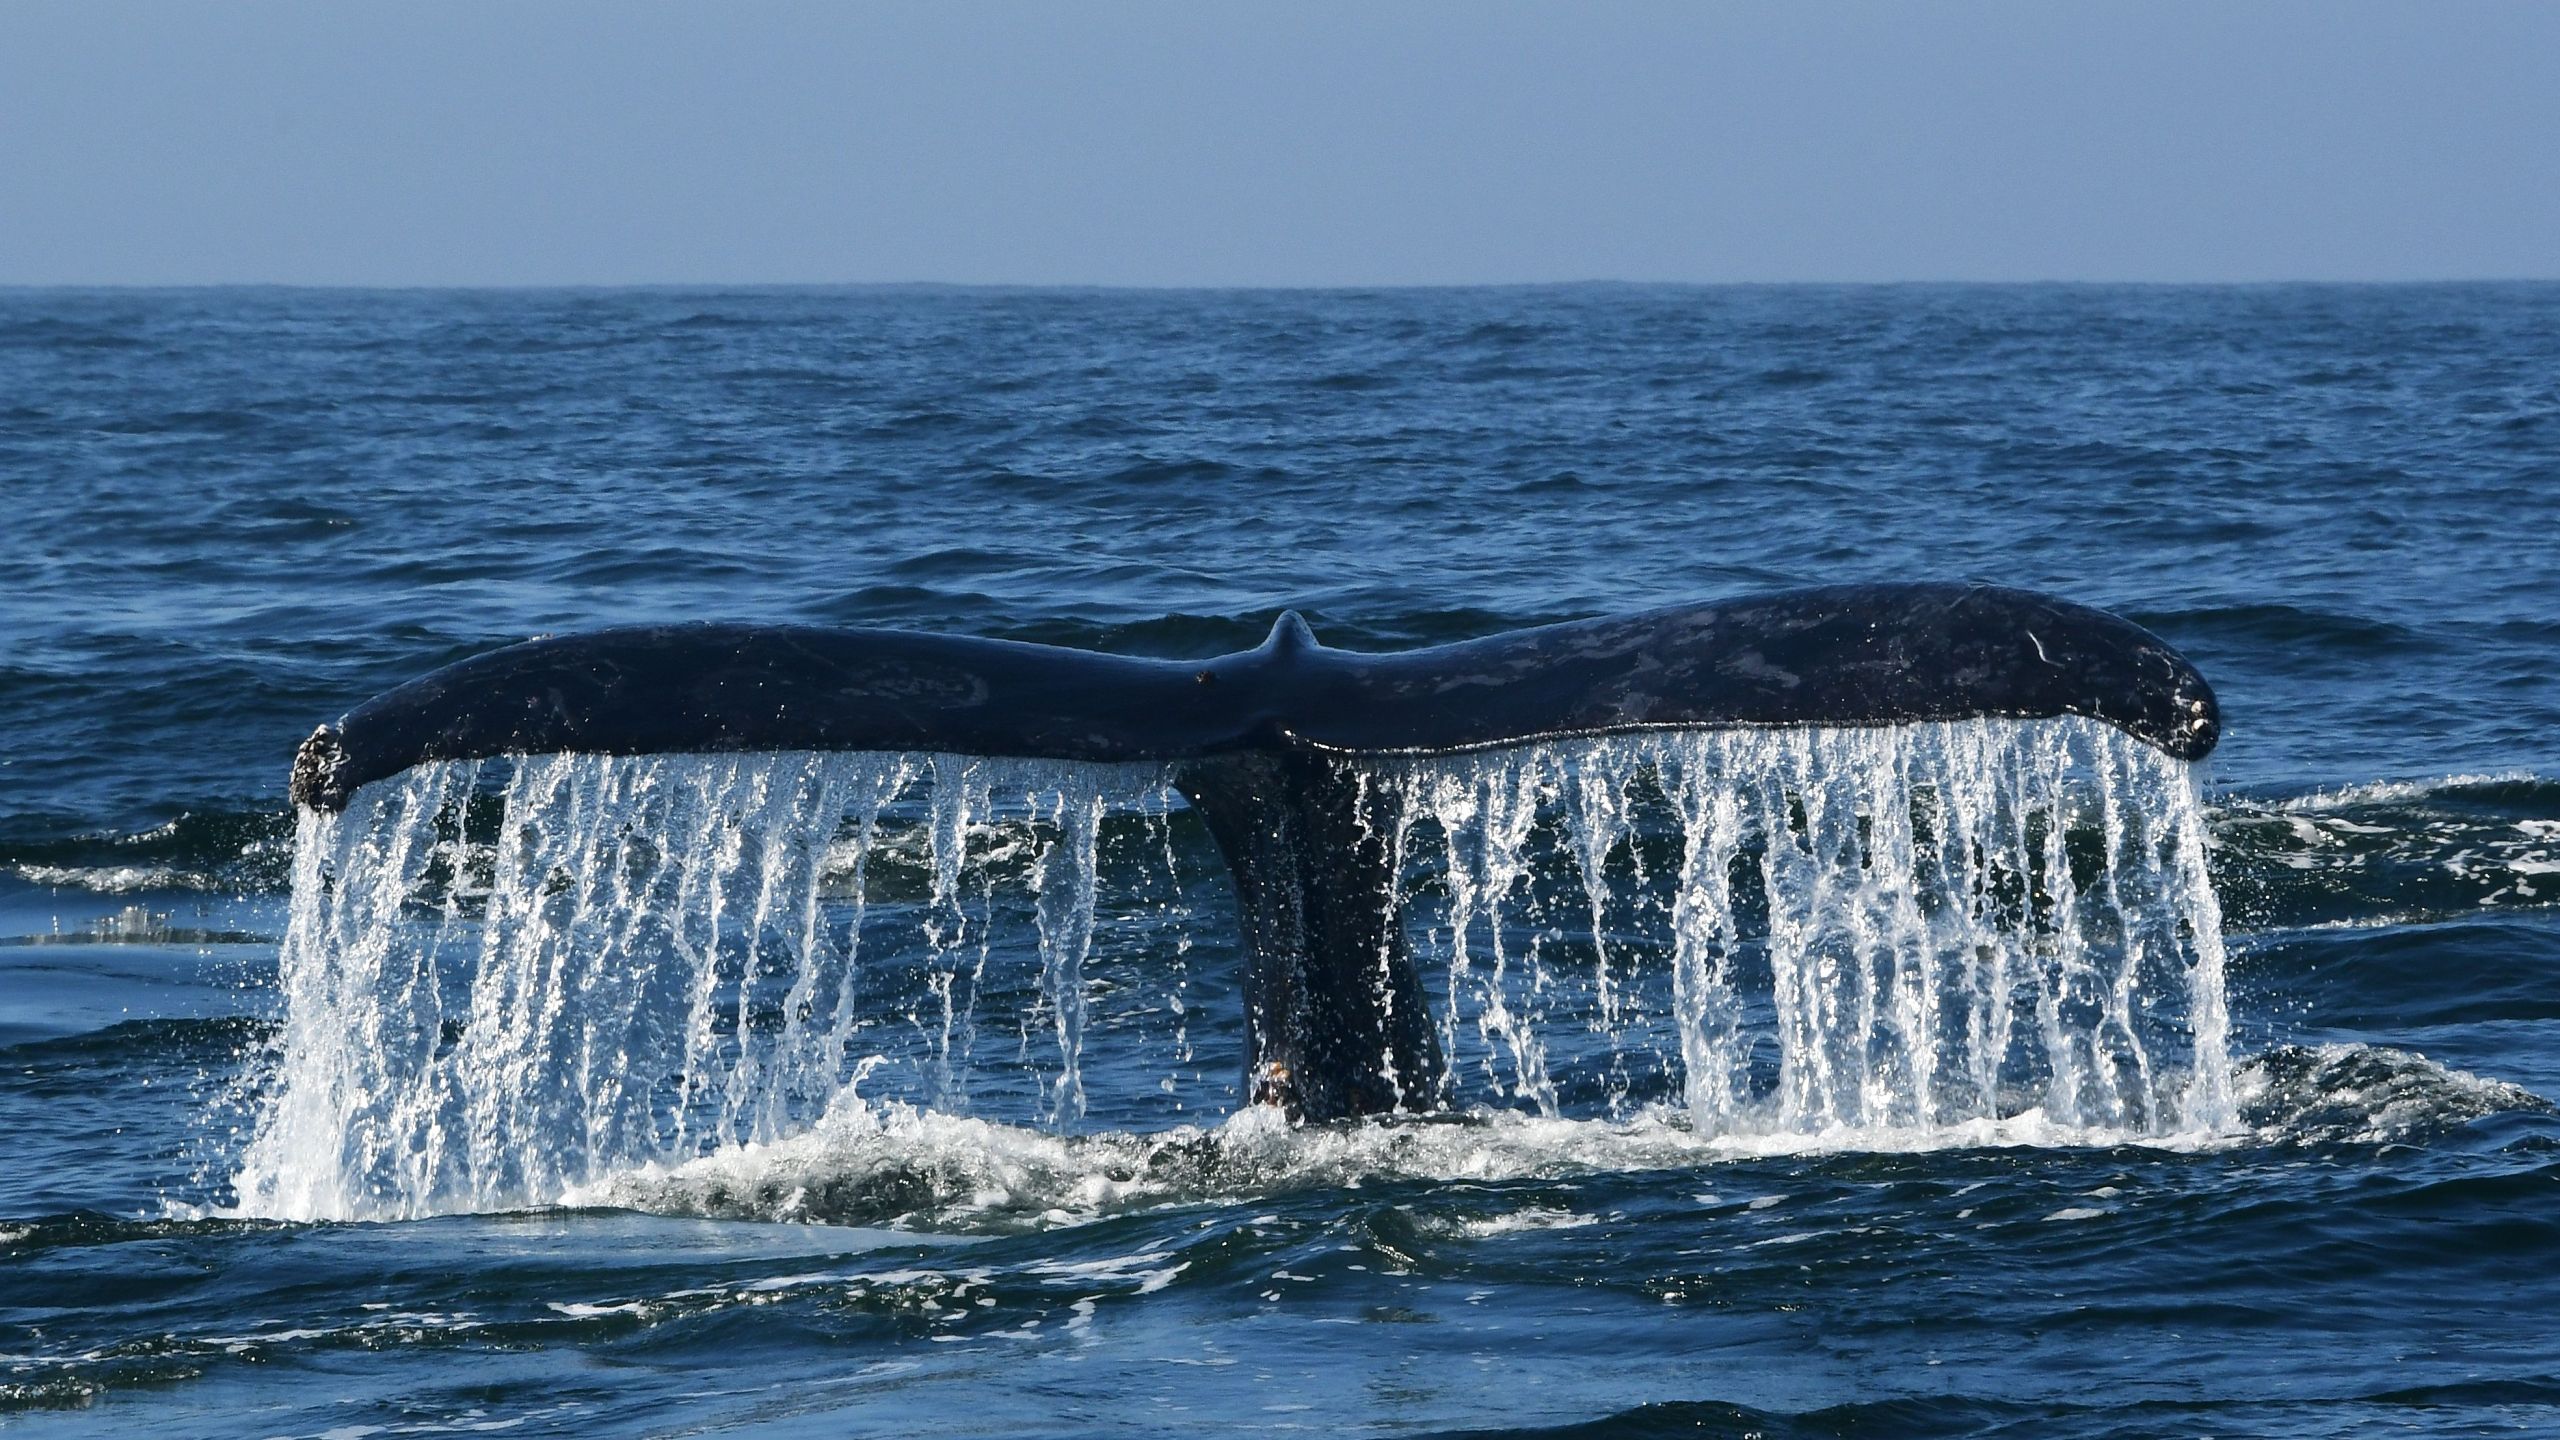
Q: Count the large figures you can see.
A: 1